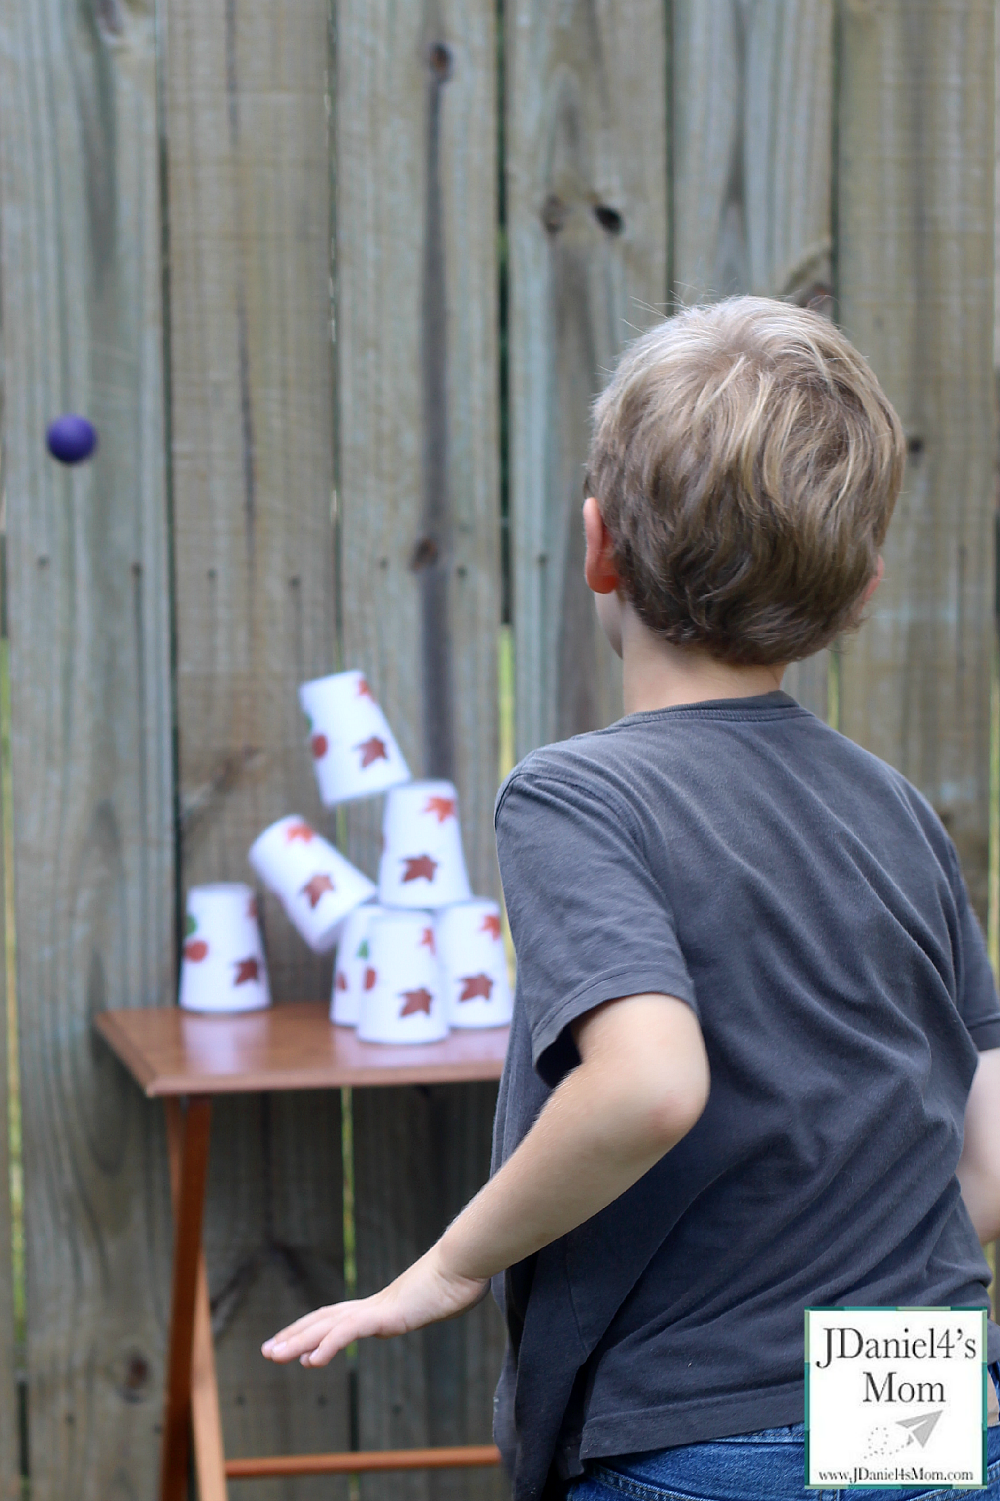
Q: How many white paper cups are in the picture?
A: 7